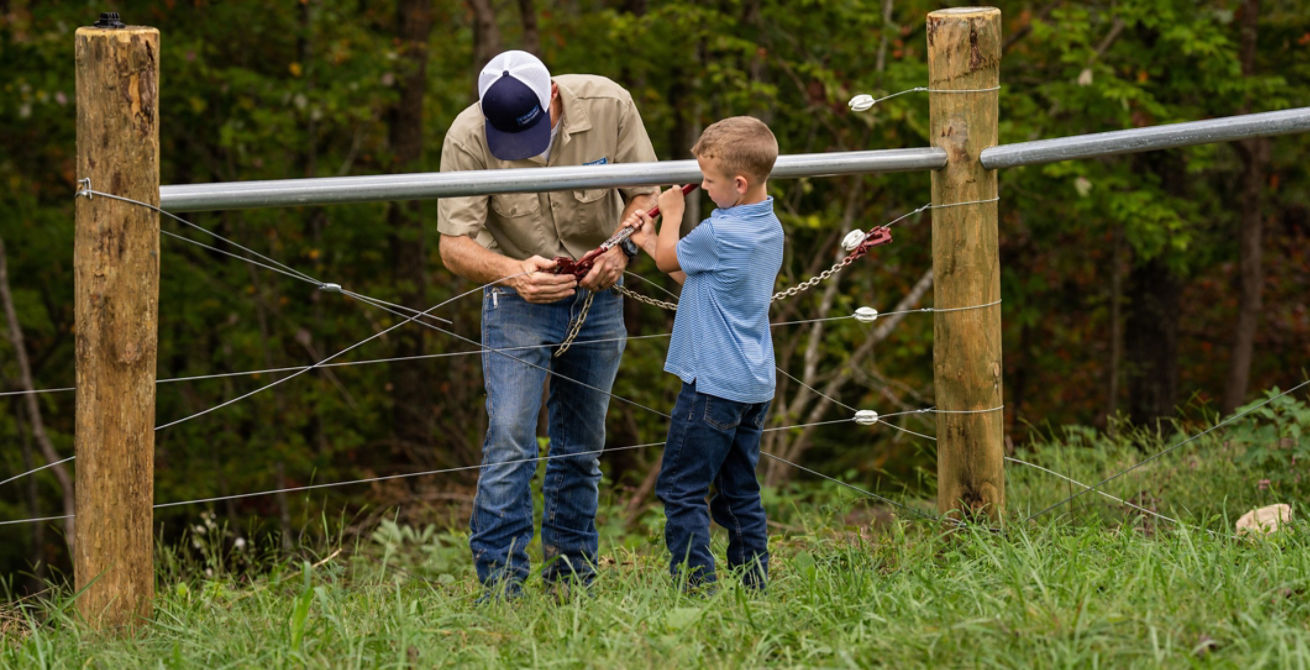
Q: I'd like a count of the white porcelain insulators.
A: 4